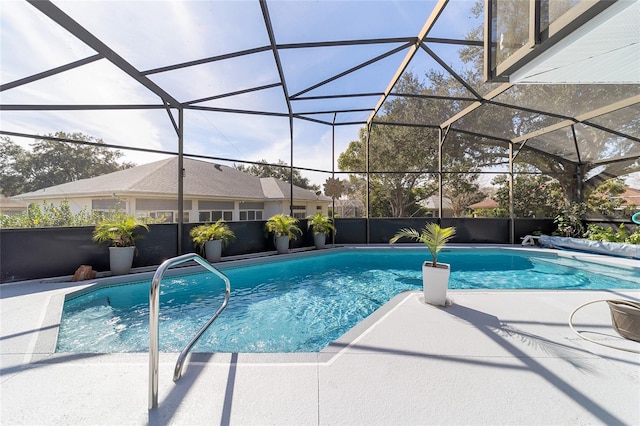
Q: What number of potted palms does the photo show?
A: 5